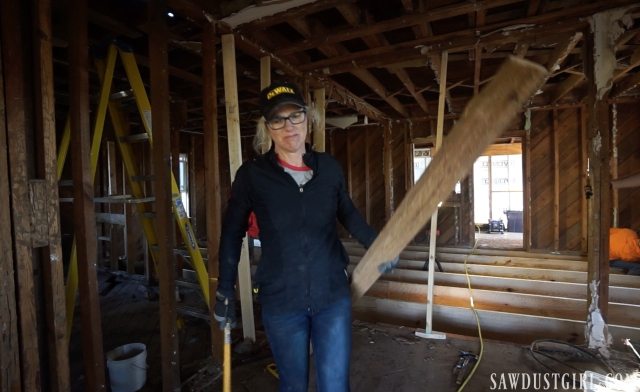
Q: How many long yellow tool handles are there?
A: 1